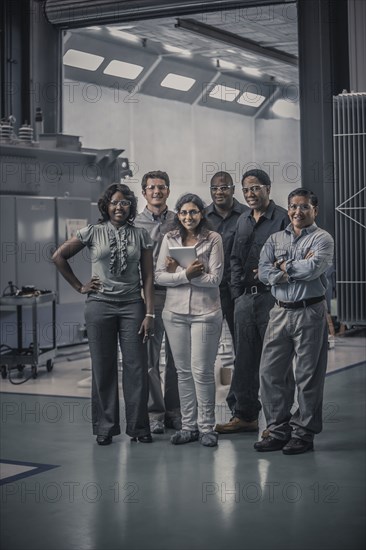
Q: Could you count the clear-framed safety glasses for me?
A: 5